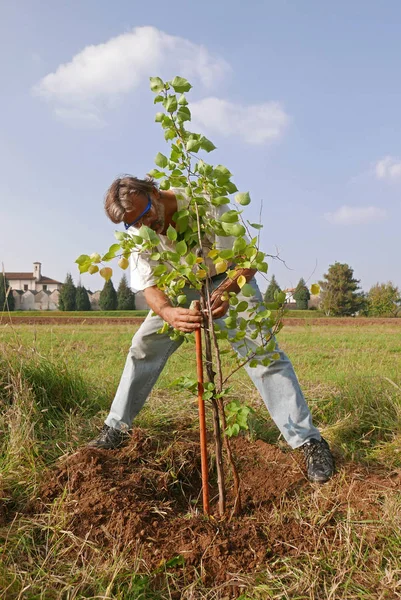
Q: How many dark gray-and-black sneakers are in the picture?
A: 2